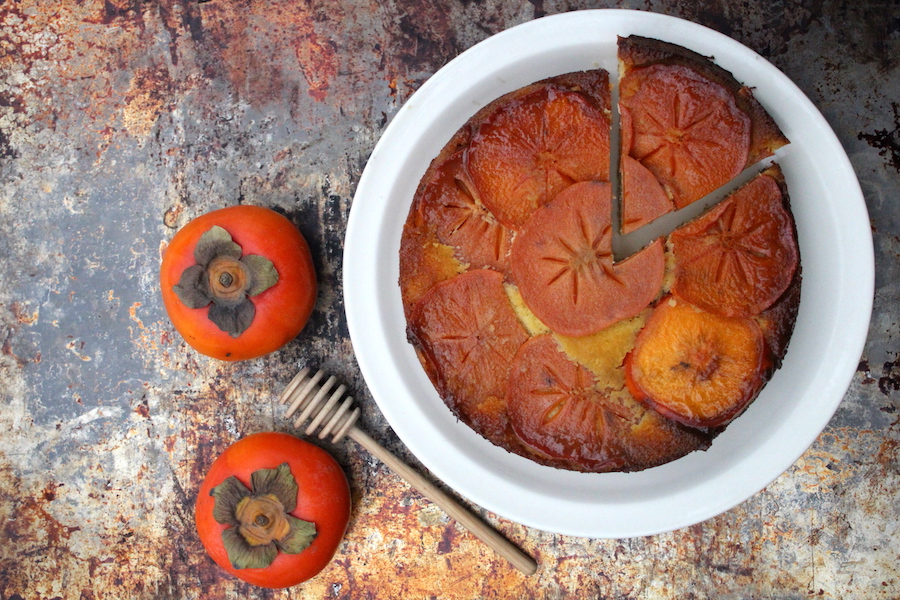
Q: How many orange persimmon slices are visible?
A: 8